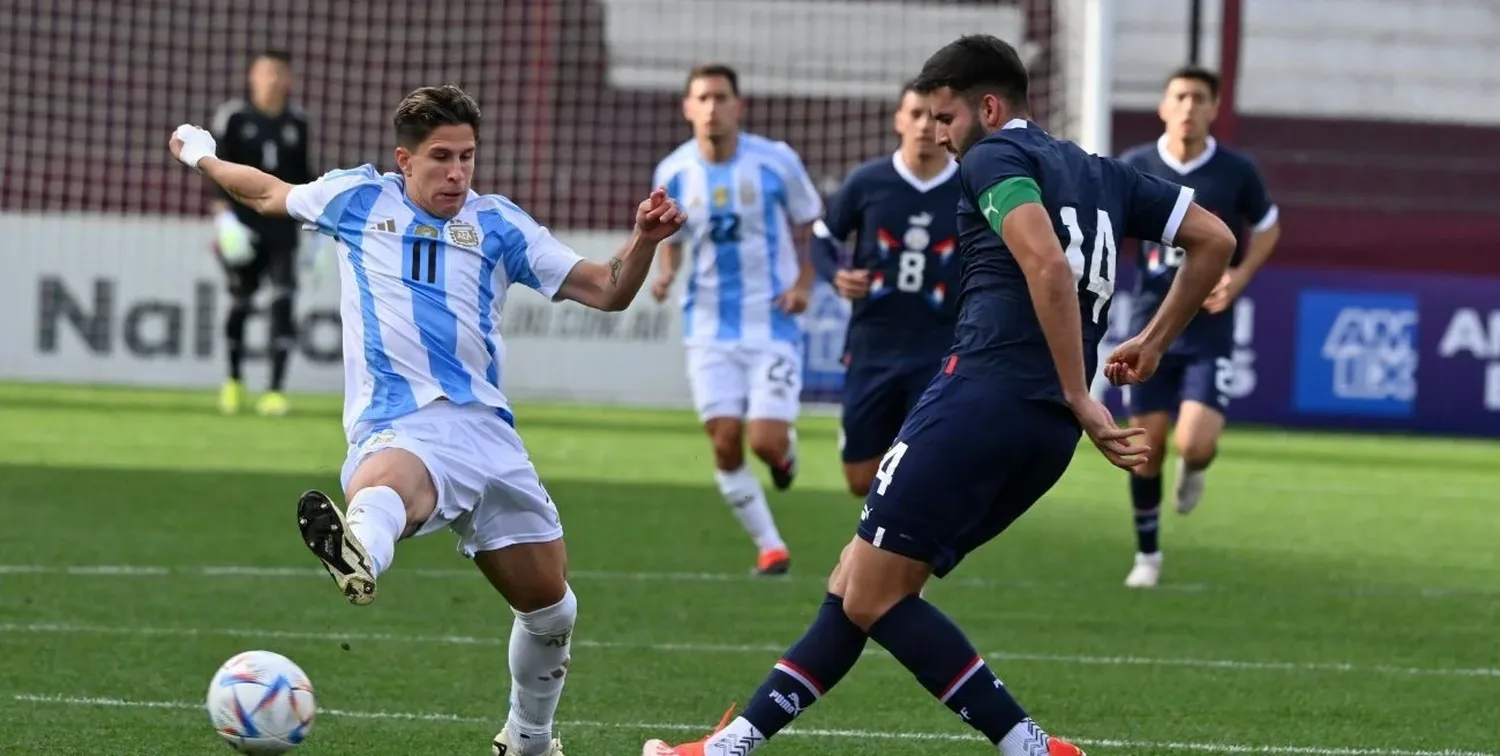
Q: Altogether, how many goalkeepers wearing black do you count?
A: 1